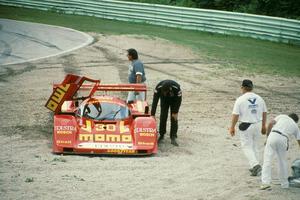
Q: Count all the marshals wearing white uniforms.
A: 2